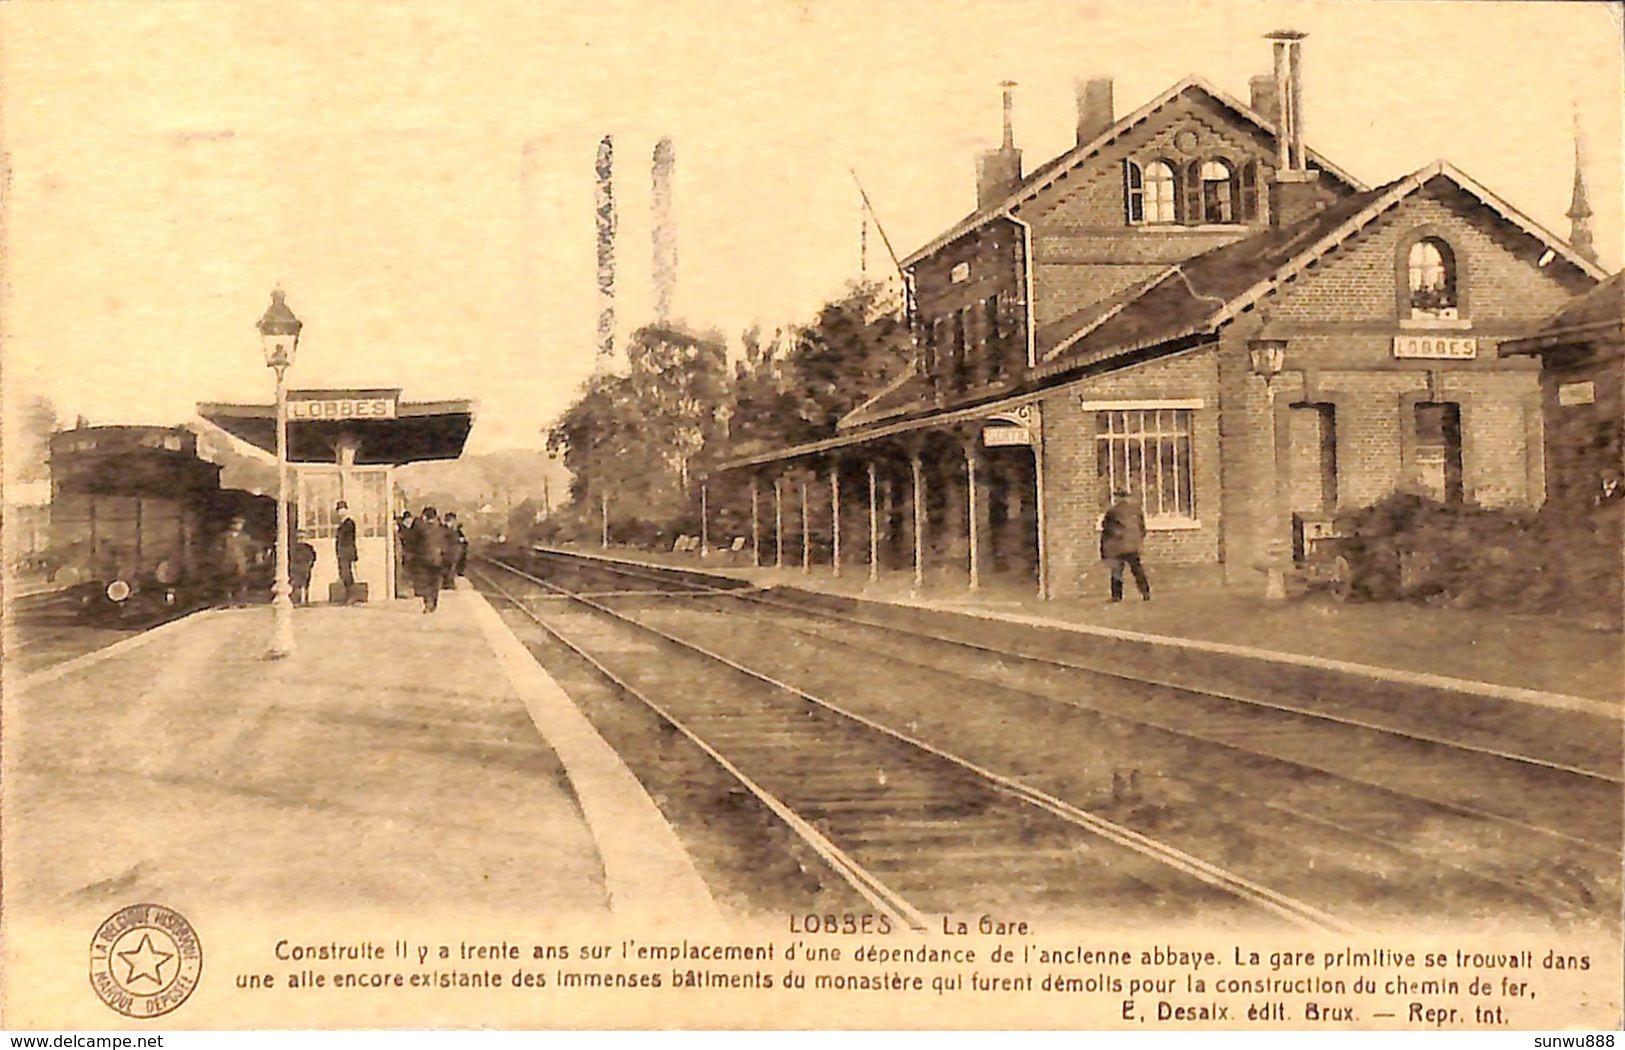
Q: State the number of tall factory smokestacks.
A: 2